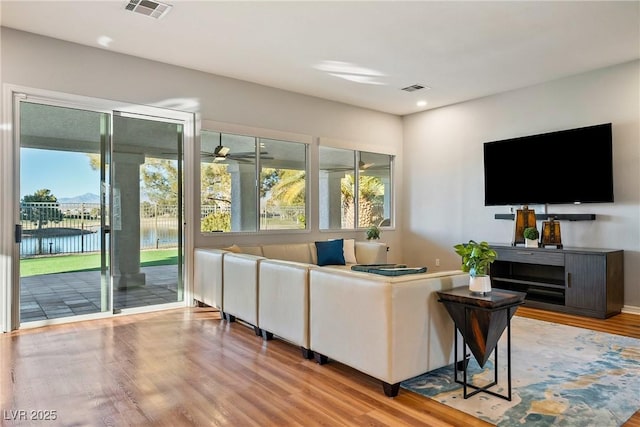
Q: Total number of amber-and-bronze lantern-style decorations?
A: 2